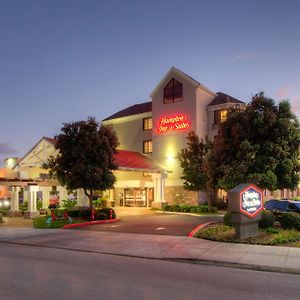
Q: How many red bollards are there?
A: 2